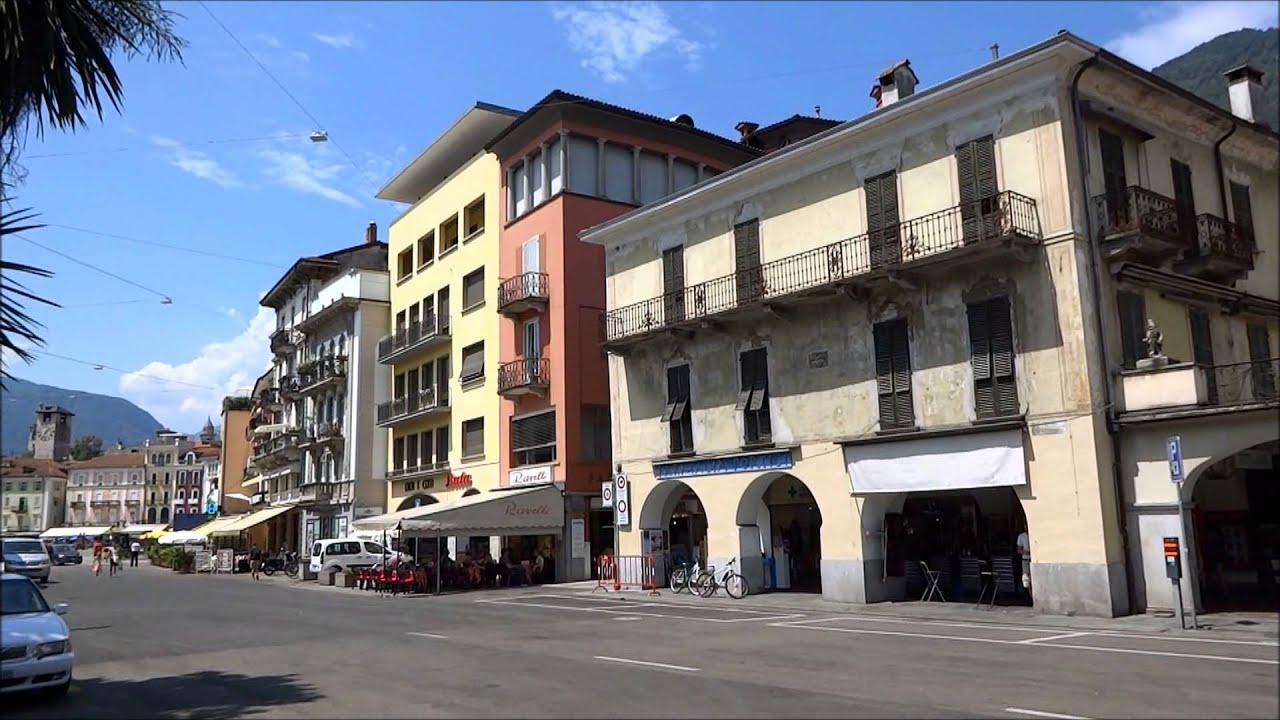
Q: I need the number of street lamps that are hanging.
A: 3